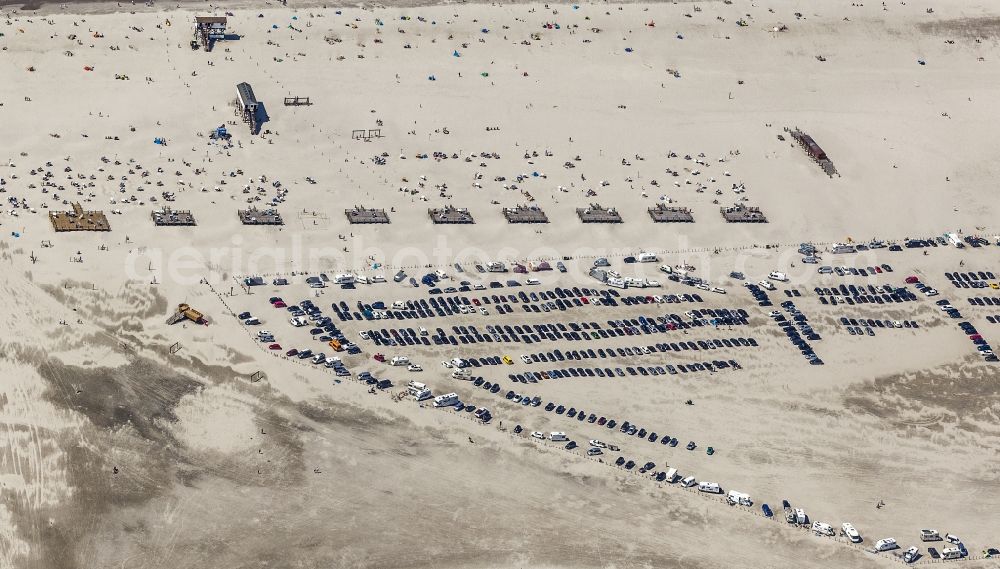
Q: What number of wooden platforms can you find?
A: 9